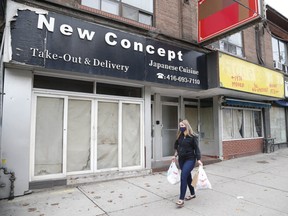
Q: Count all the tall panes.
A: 4